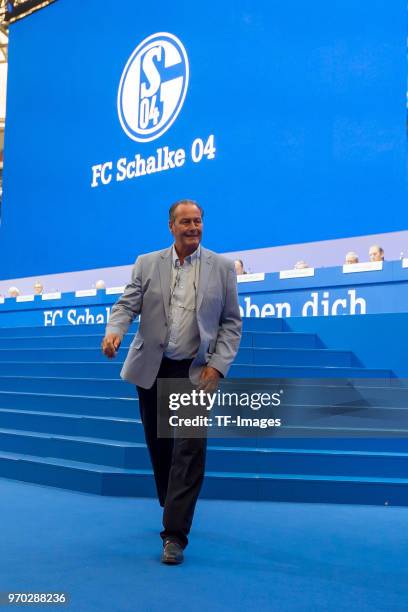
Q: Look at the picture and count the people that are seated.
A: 7